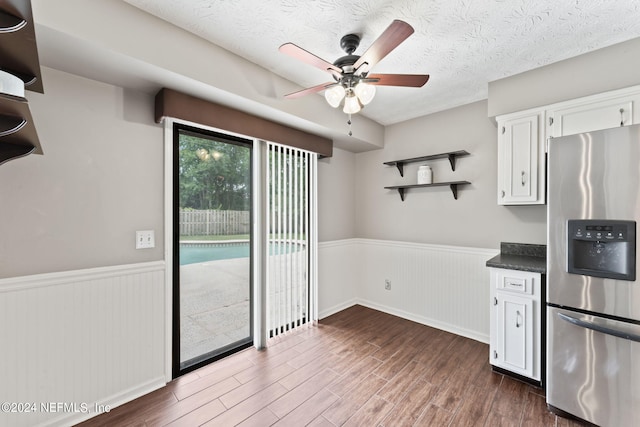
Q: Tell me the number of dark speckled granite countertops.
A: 1